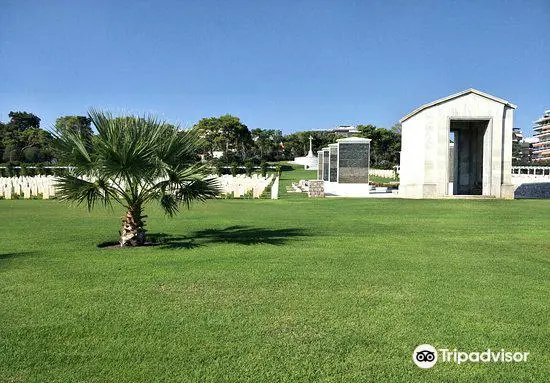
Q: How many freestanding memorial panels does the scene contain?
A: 4